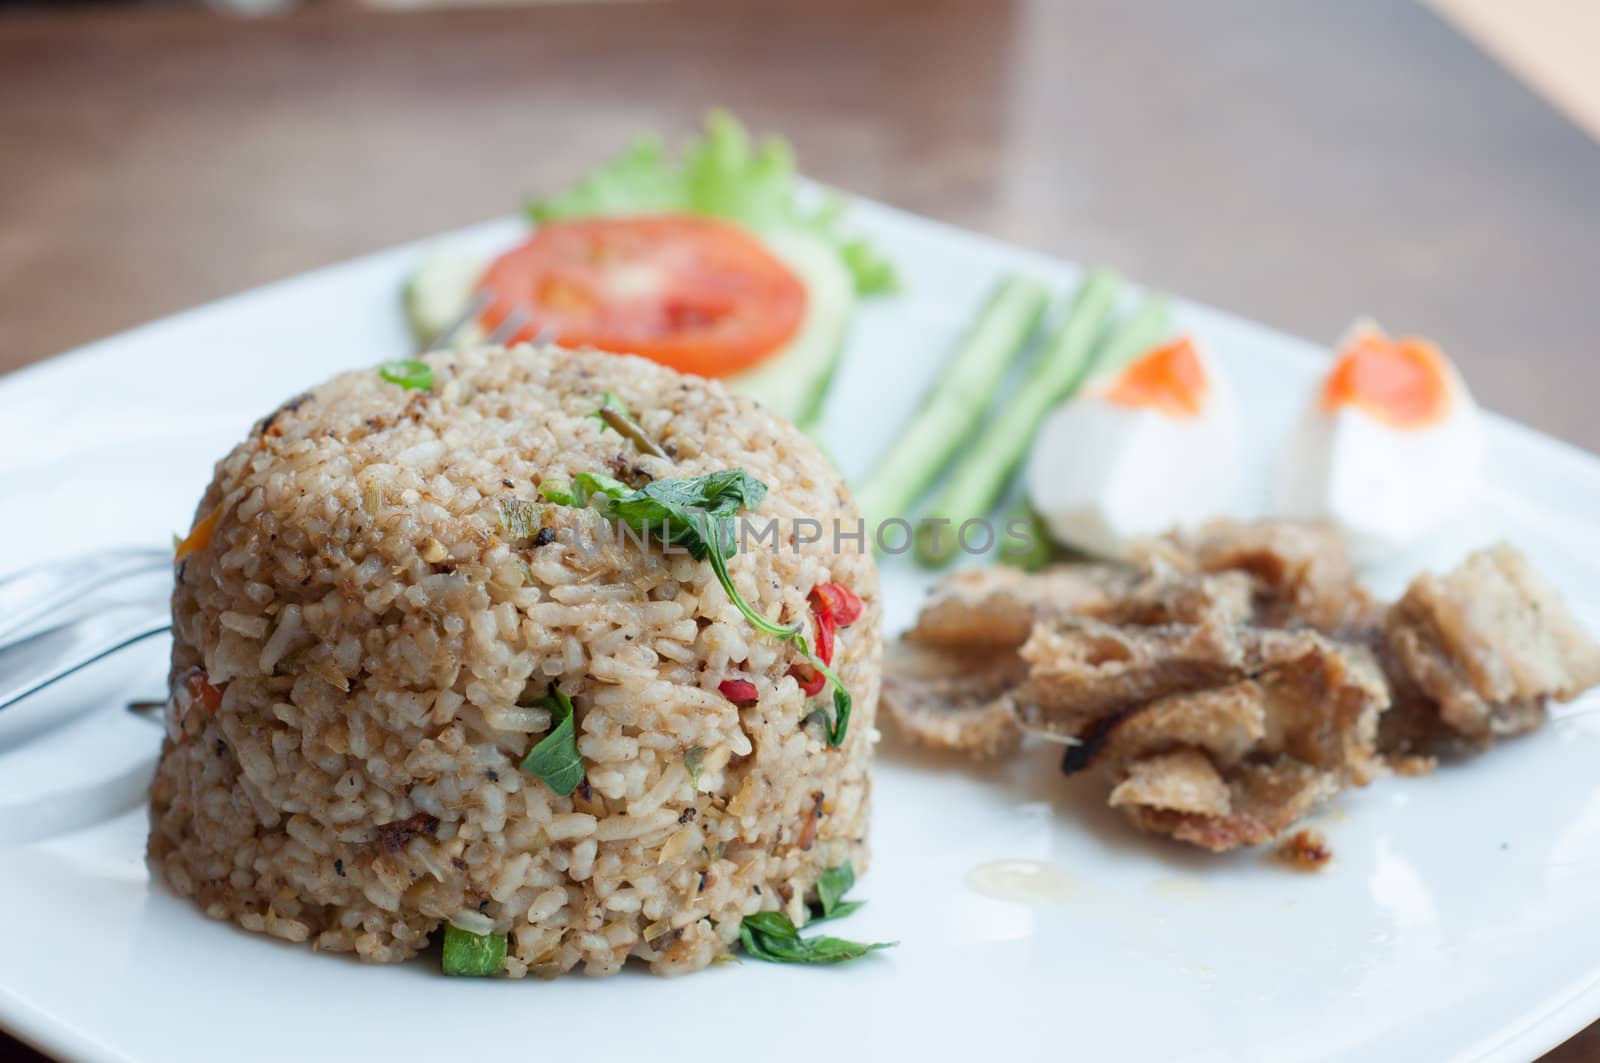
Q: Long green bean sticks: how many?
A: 3